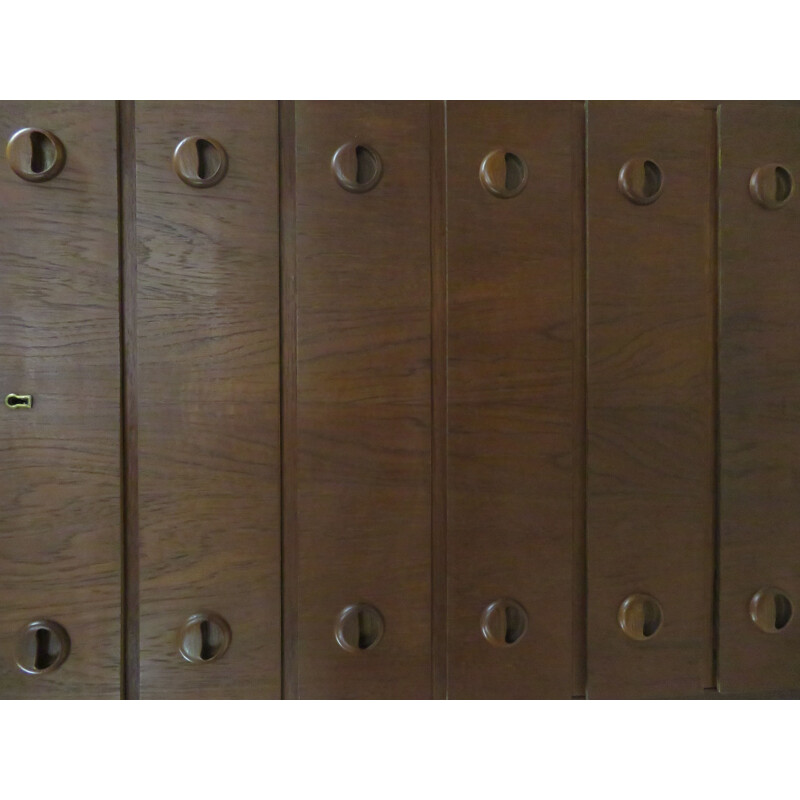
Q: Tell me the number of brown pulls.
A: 12